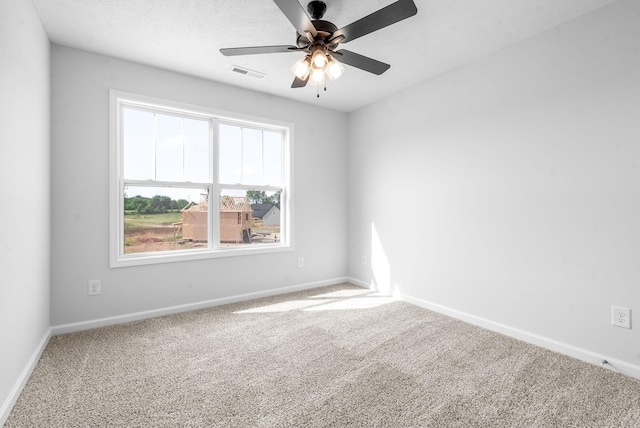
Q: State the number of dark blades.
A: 5